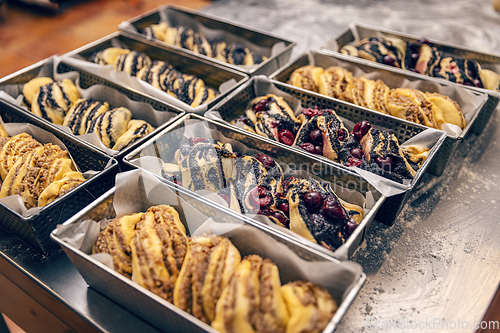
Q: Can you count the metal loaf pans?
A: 9